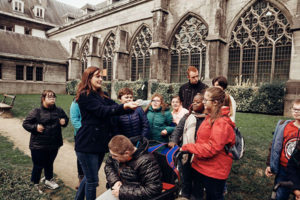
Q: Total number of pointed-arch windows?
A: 5